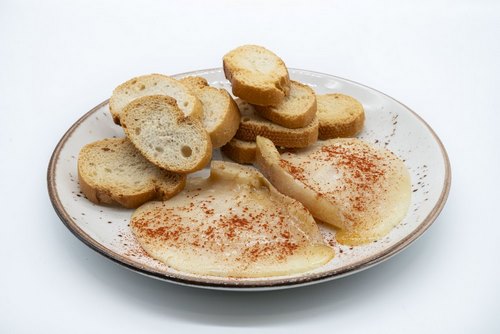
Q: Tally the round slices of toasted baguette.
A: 9